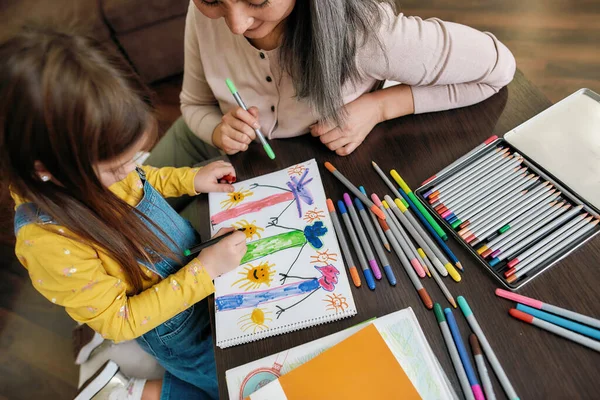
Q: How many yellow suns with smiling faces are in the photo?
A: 3